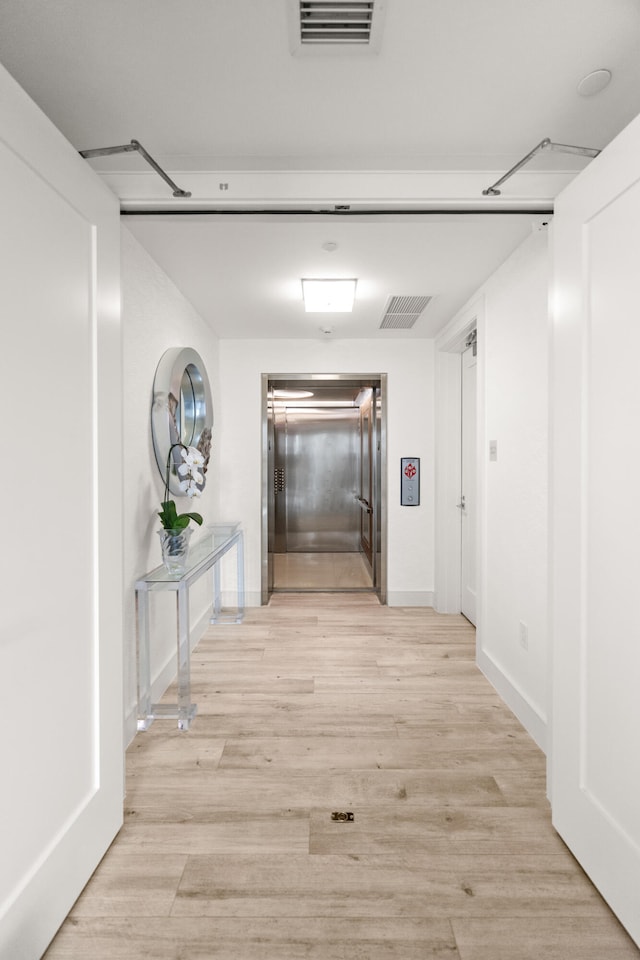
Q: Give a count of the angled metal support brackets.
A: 2